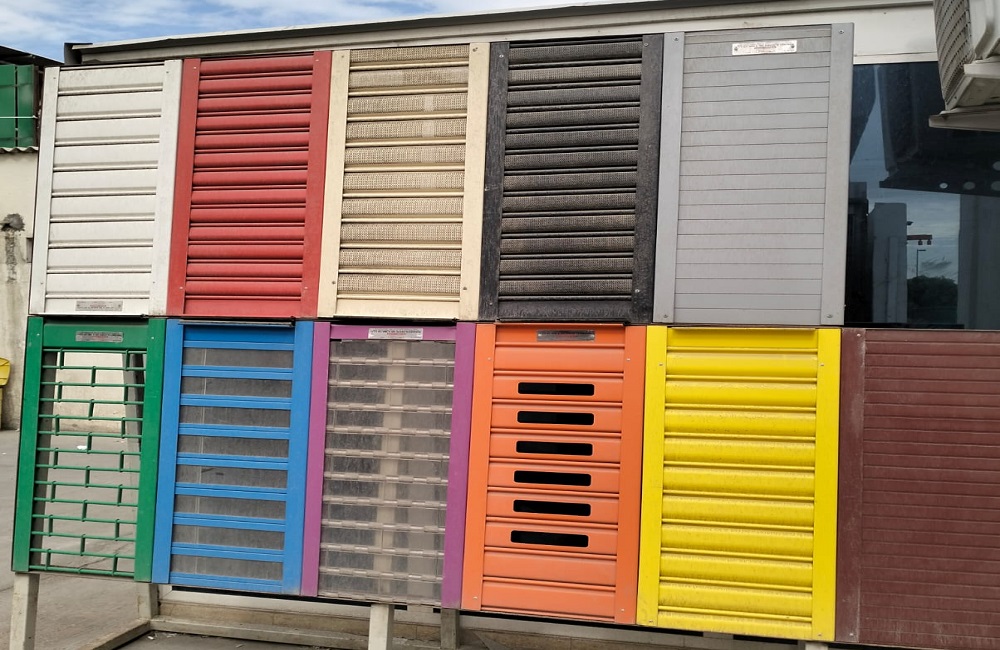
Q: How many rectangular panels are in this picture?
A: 11